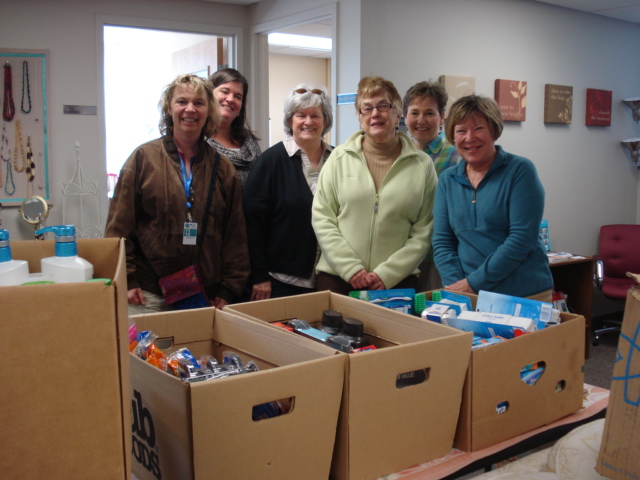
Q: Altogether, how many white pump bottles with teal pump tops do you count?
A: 2